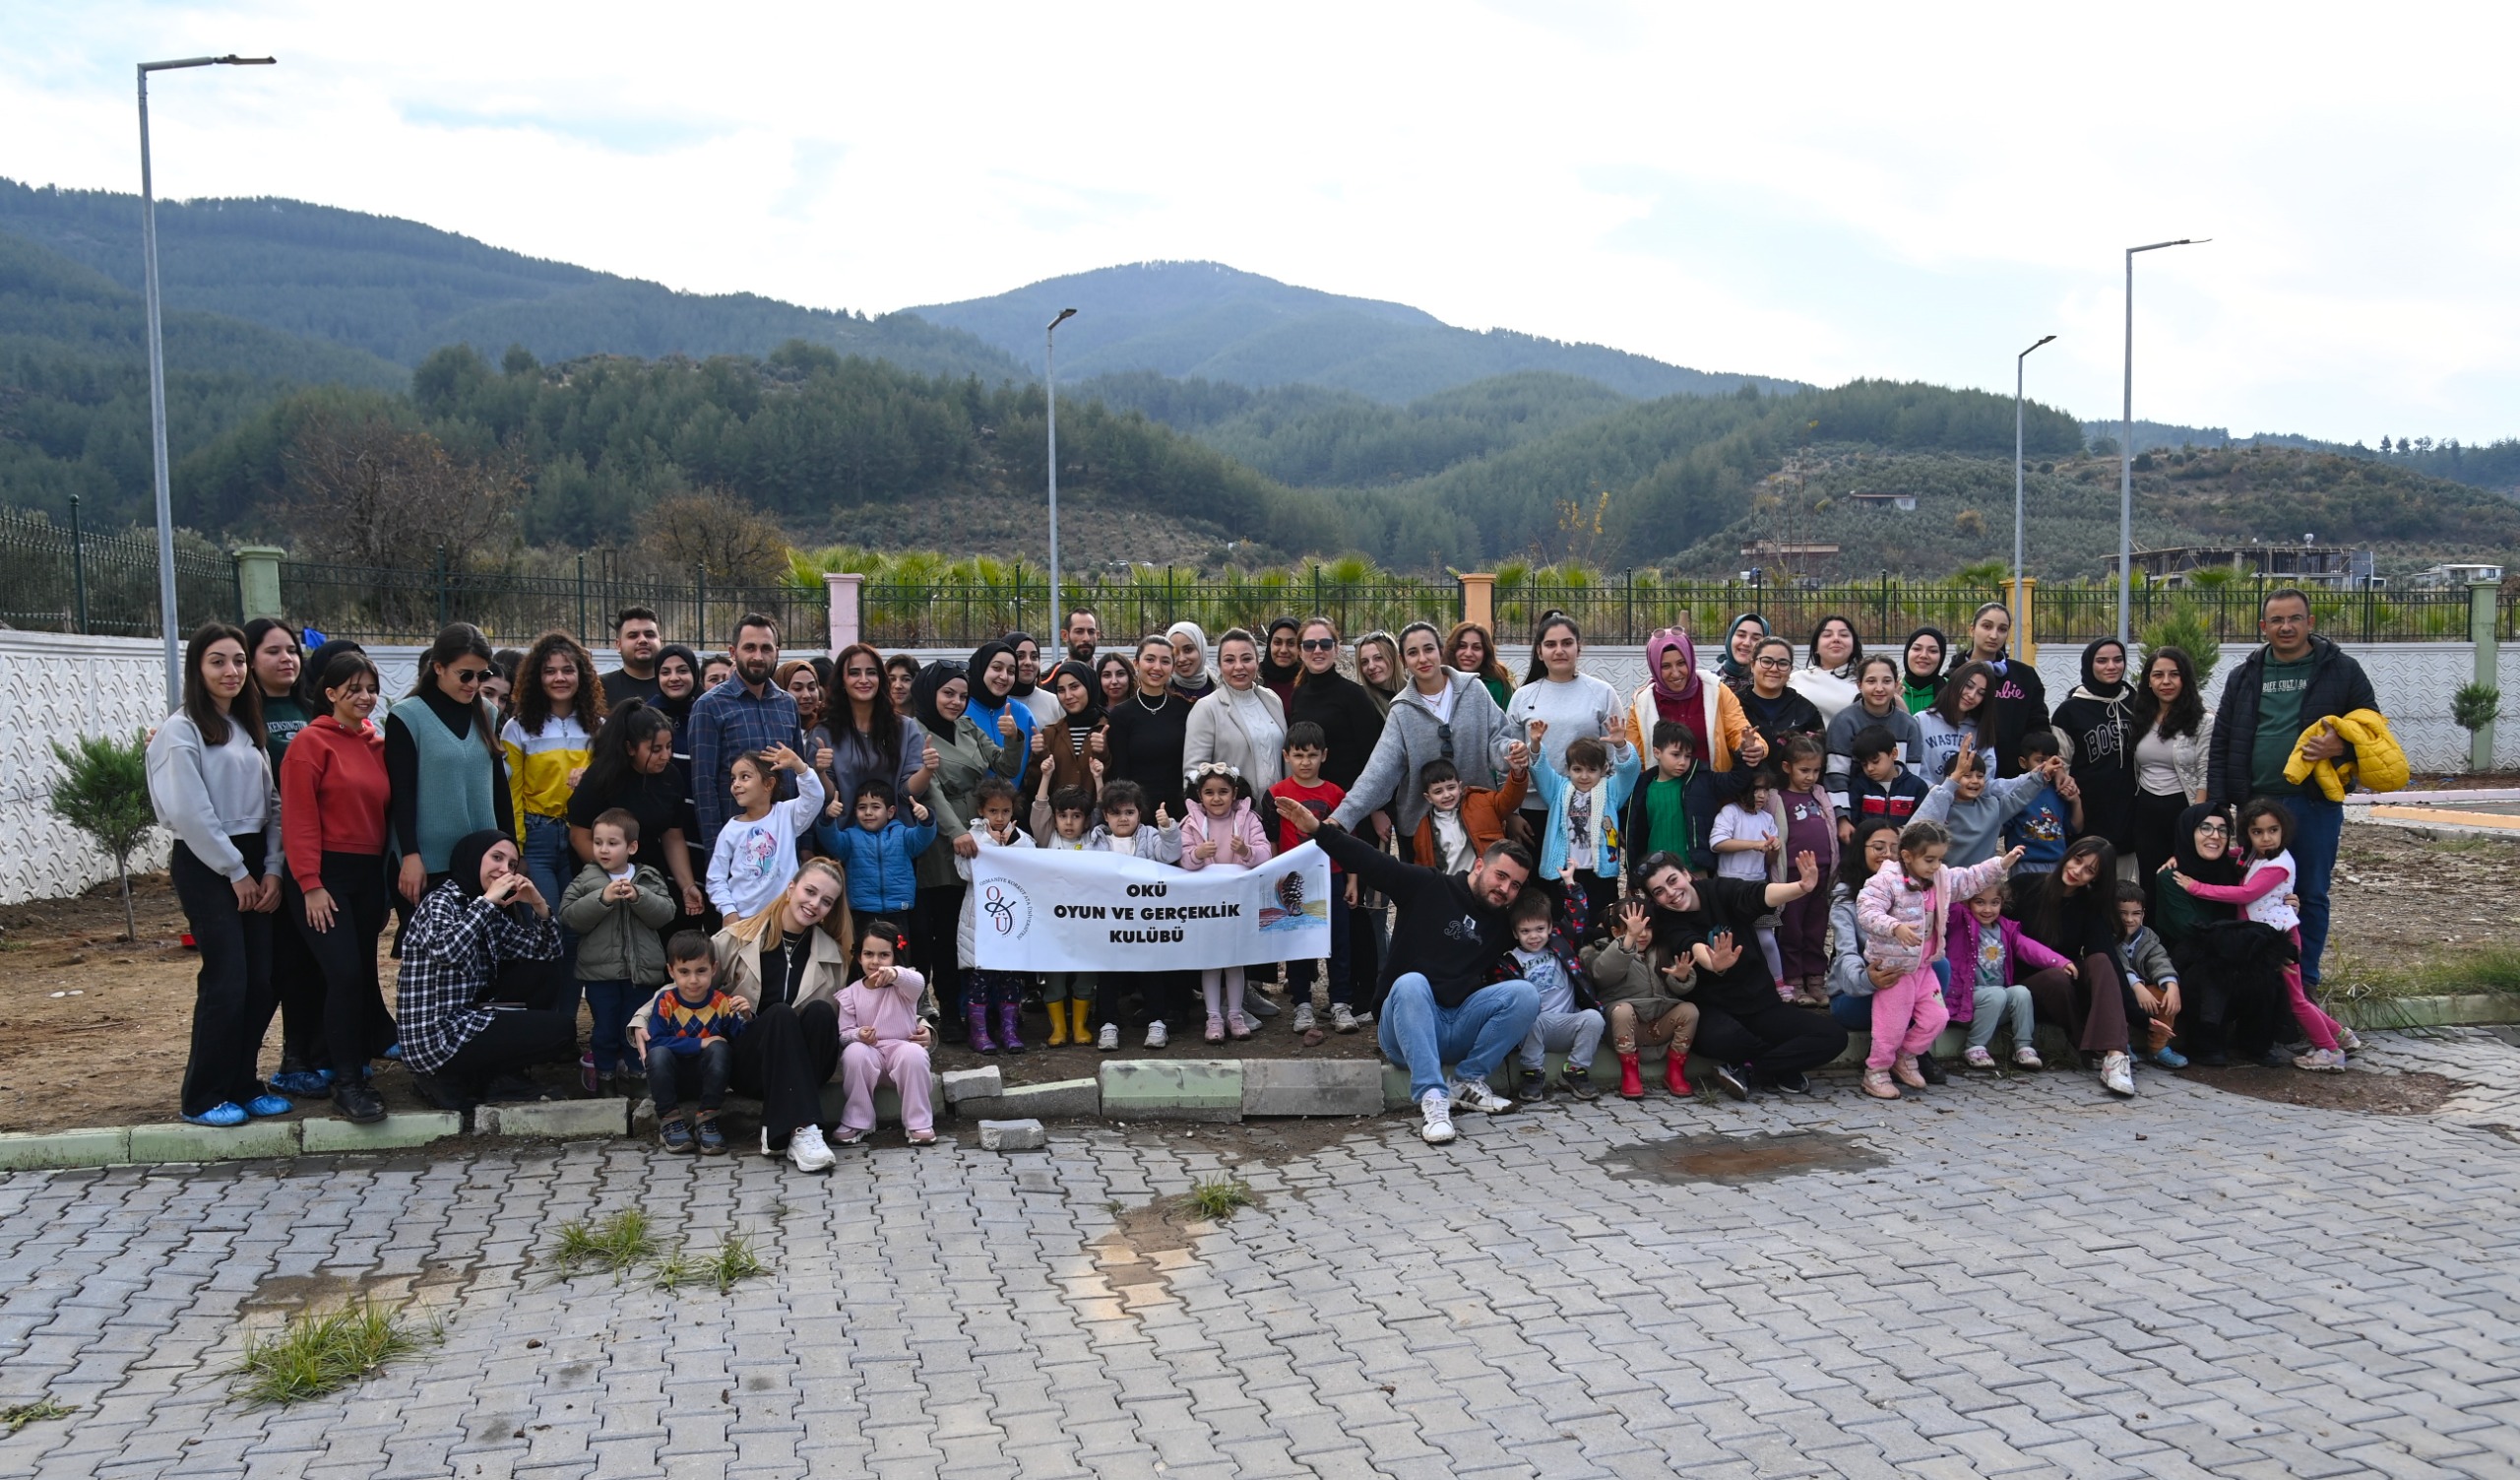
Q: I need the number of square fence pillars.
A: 5